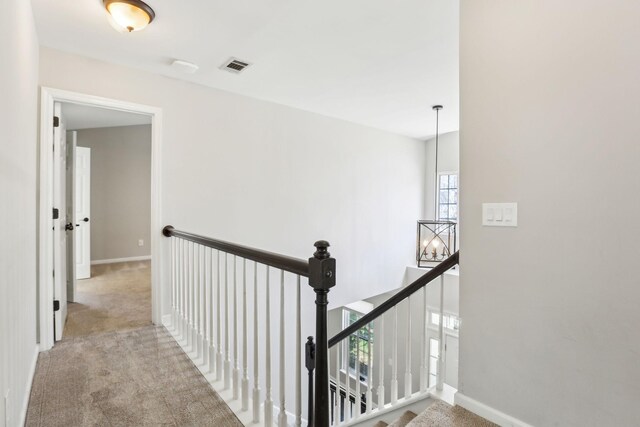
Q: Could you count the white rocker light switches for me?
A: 3